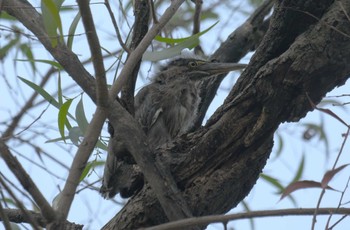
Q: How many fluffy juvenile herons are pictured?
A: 1